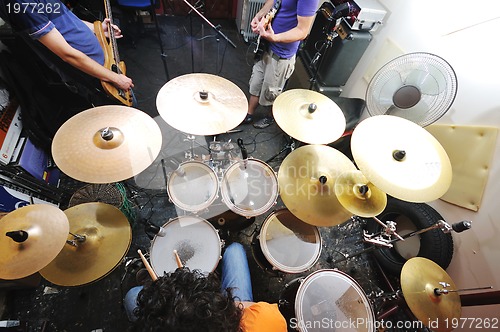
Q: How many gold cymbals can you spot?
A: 9